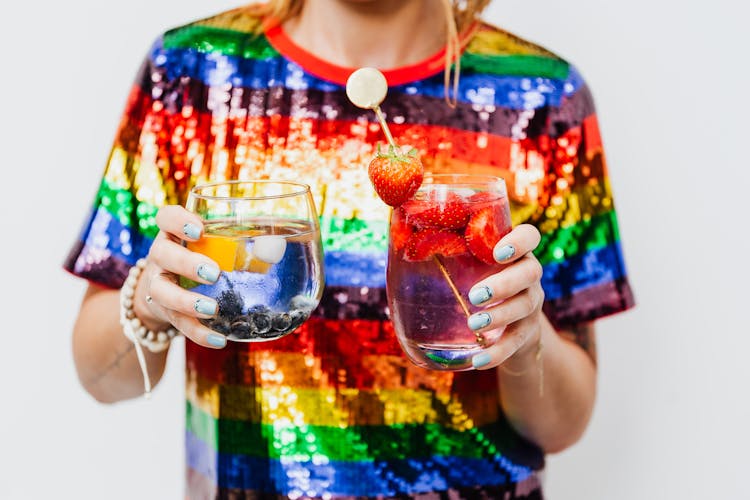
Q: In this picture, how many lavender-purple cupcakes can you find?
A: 0